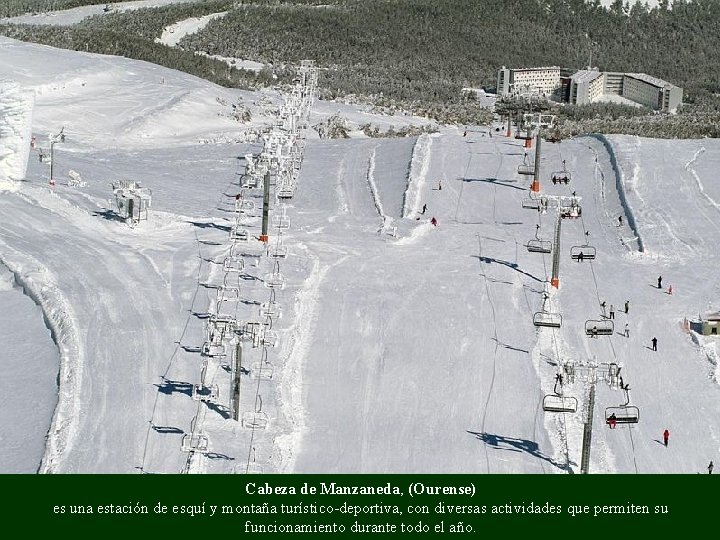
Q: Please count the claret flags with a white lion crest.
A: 0